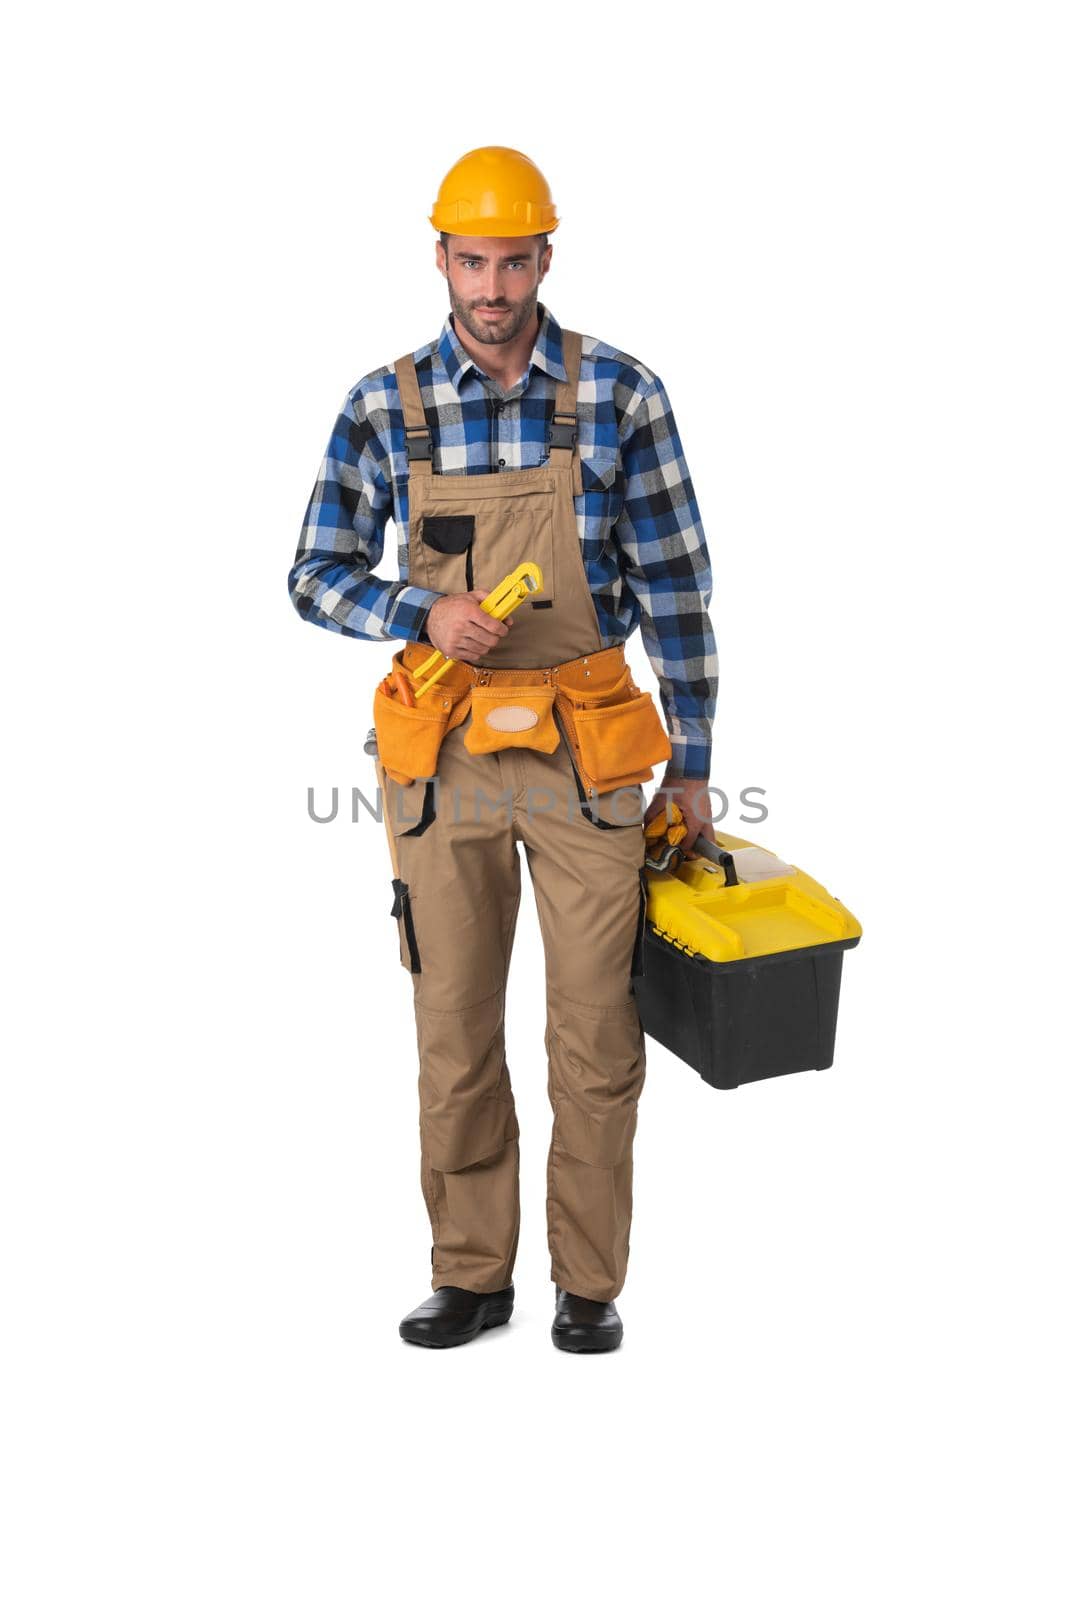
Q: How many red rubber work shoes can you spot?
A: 0